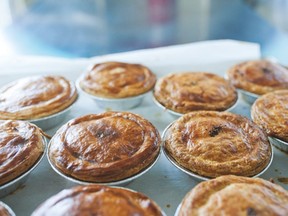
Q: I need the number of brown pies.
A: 11